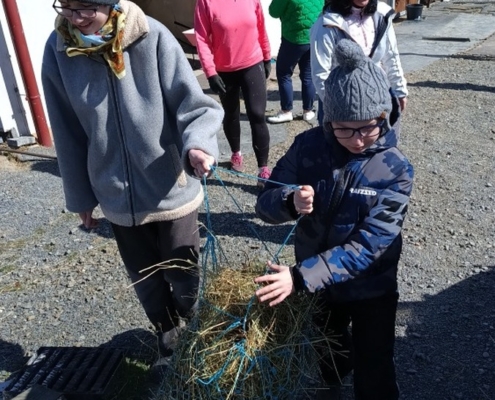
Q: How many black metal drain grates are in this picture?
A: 1